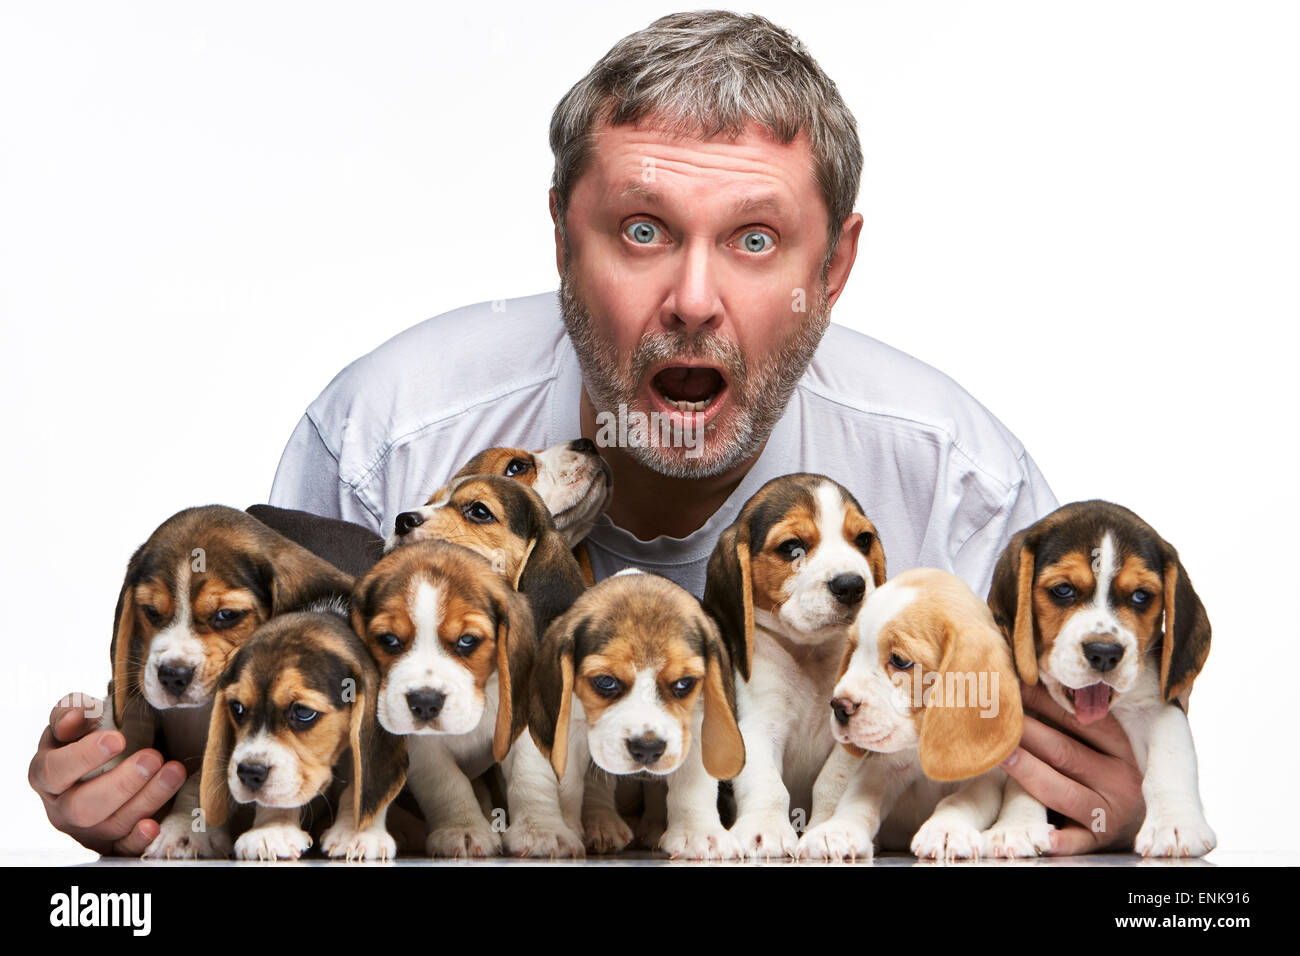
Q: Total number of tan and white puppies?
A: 1